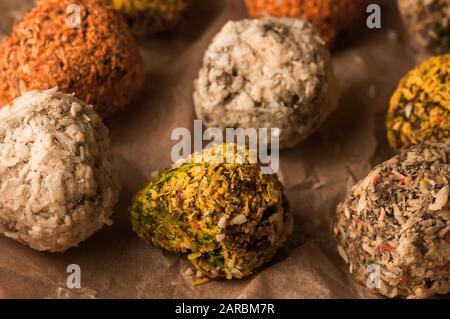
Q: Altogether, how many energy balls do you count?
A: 9